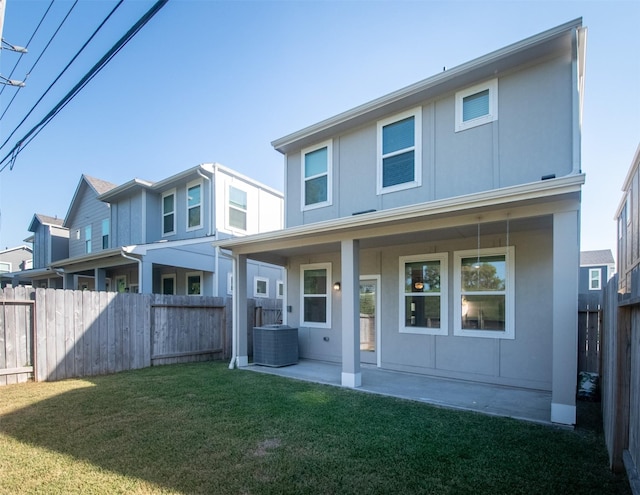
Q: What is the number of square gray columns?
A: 3